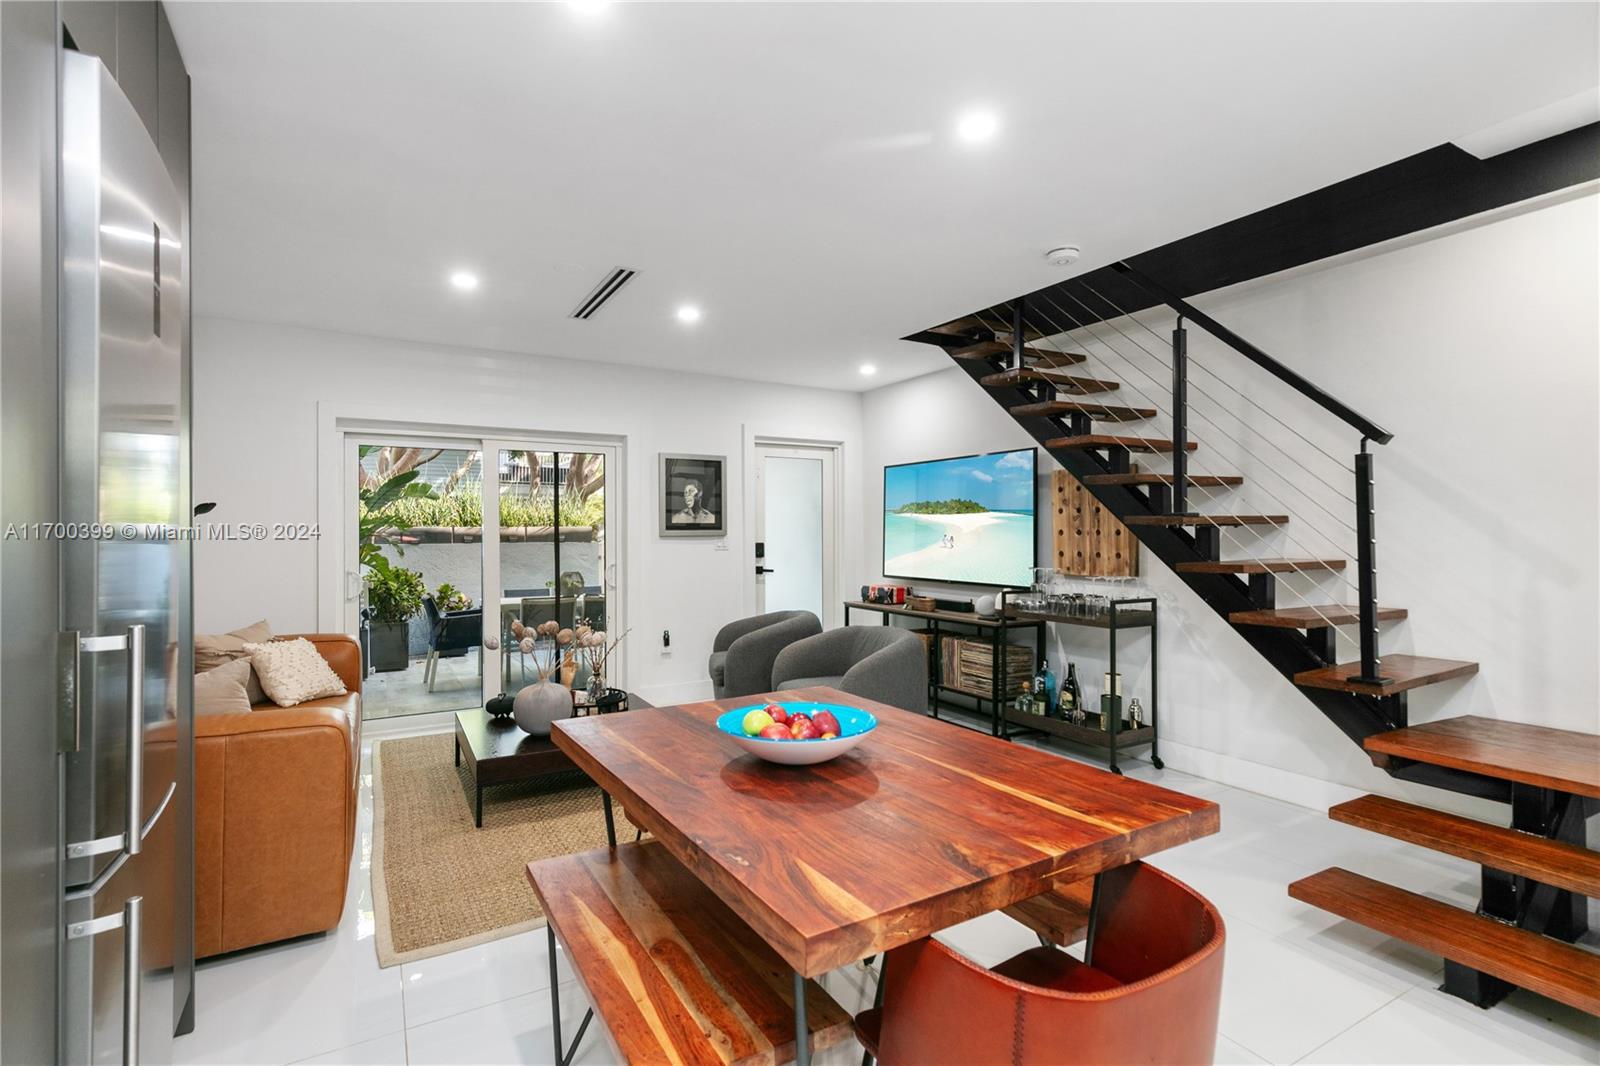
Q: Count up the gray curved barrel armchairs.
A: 2